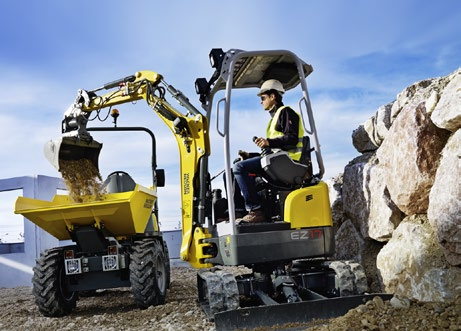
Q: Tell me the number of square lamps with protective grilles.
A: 2